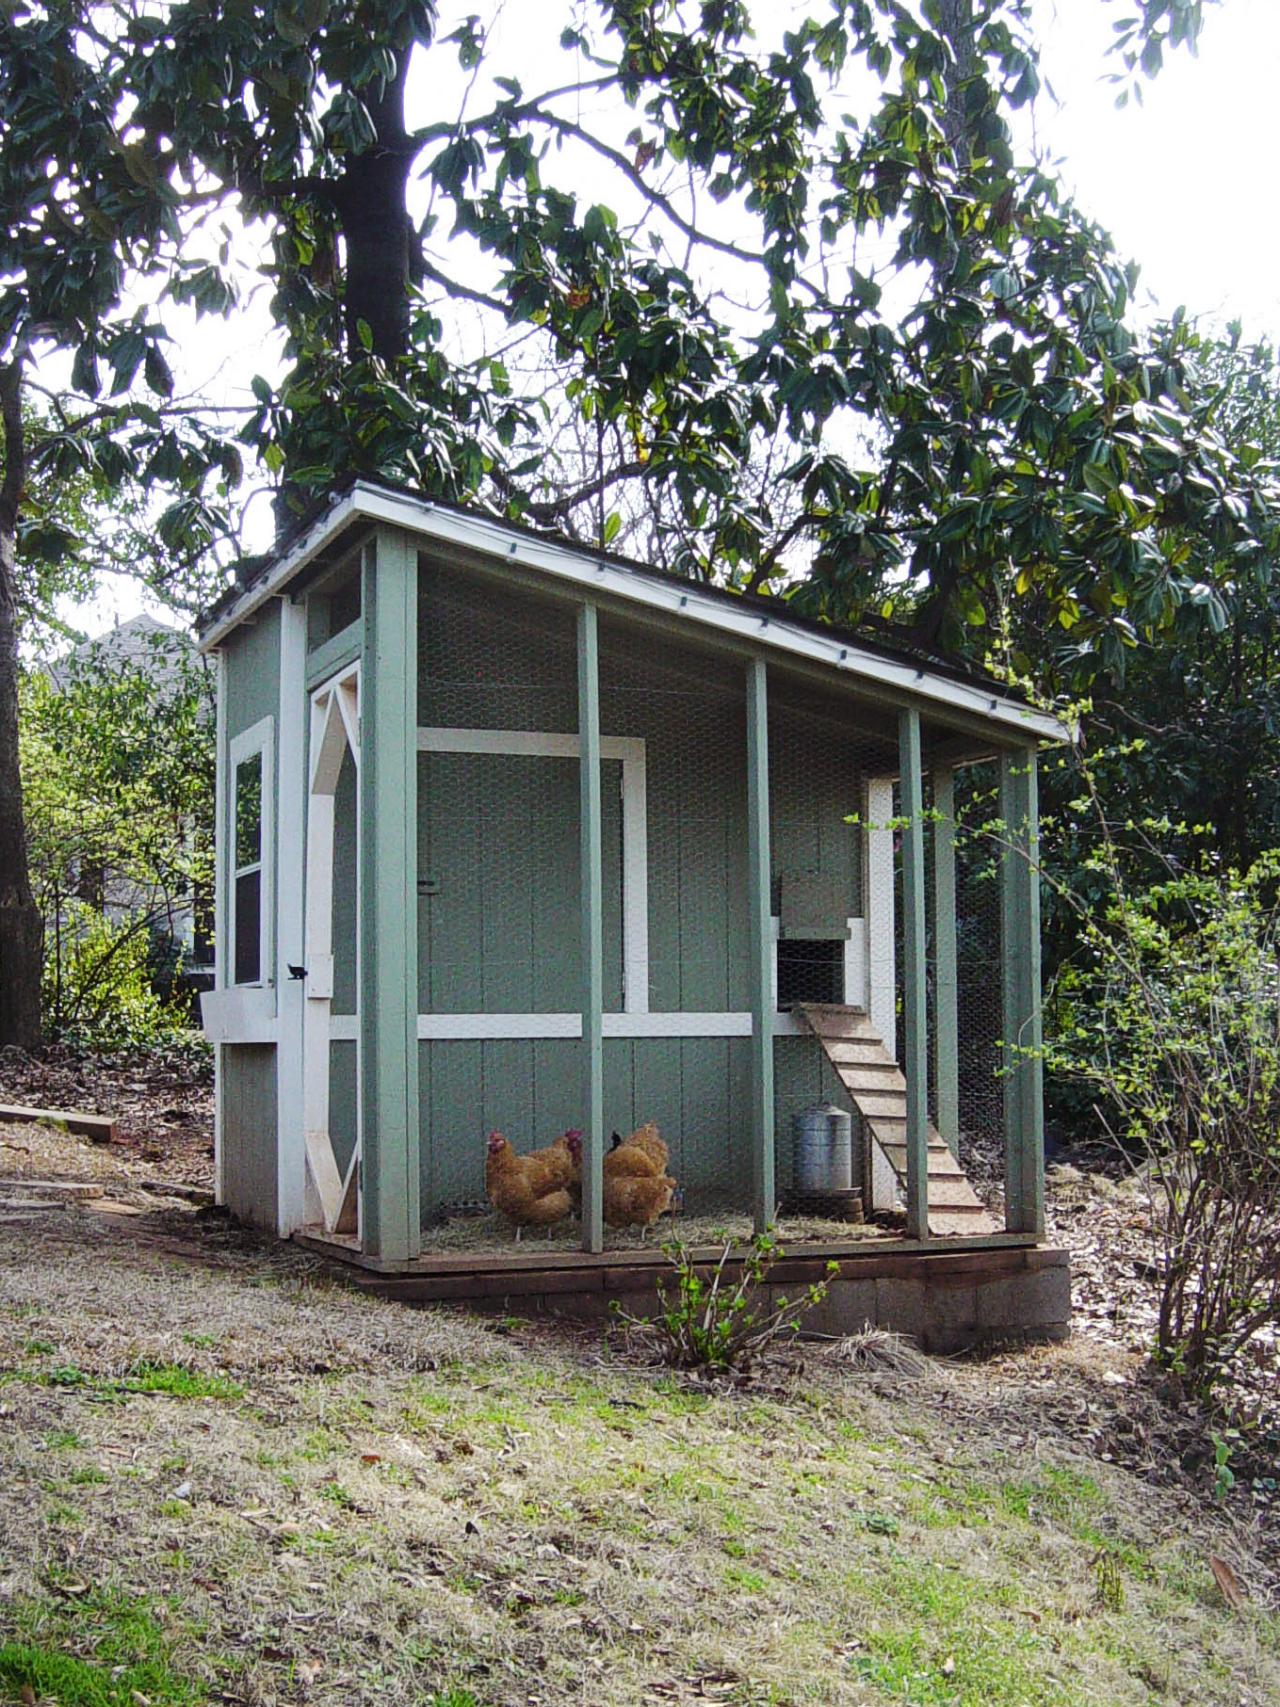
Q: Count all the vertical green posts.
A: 6